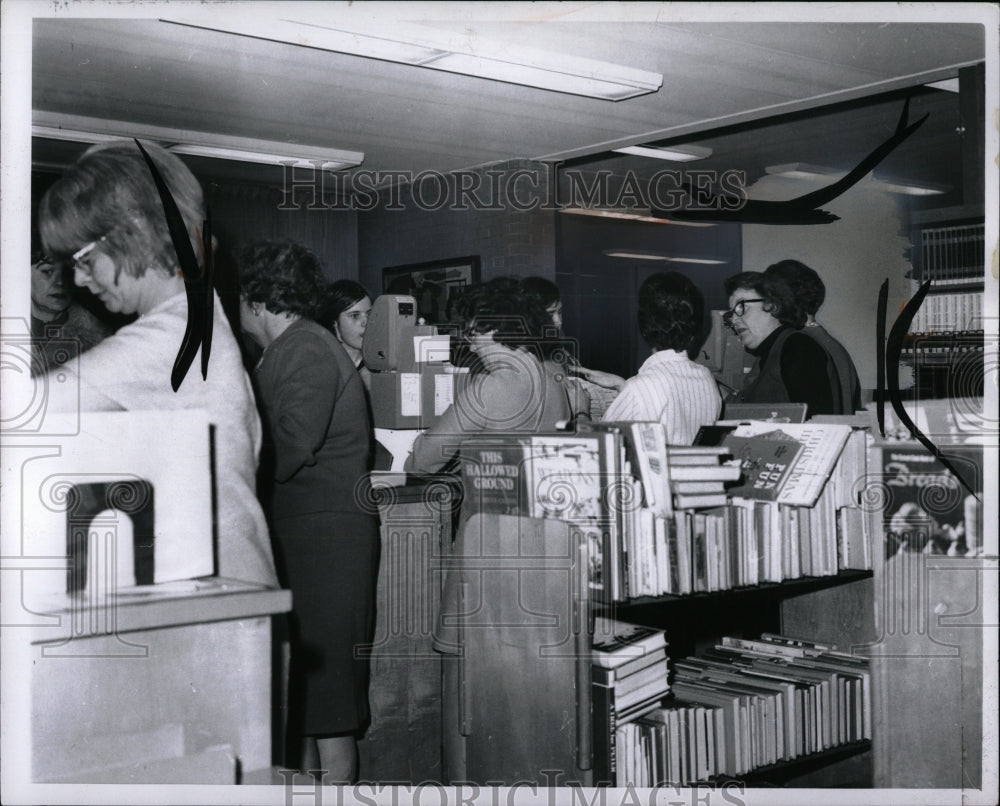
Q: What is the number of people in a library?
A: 9